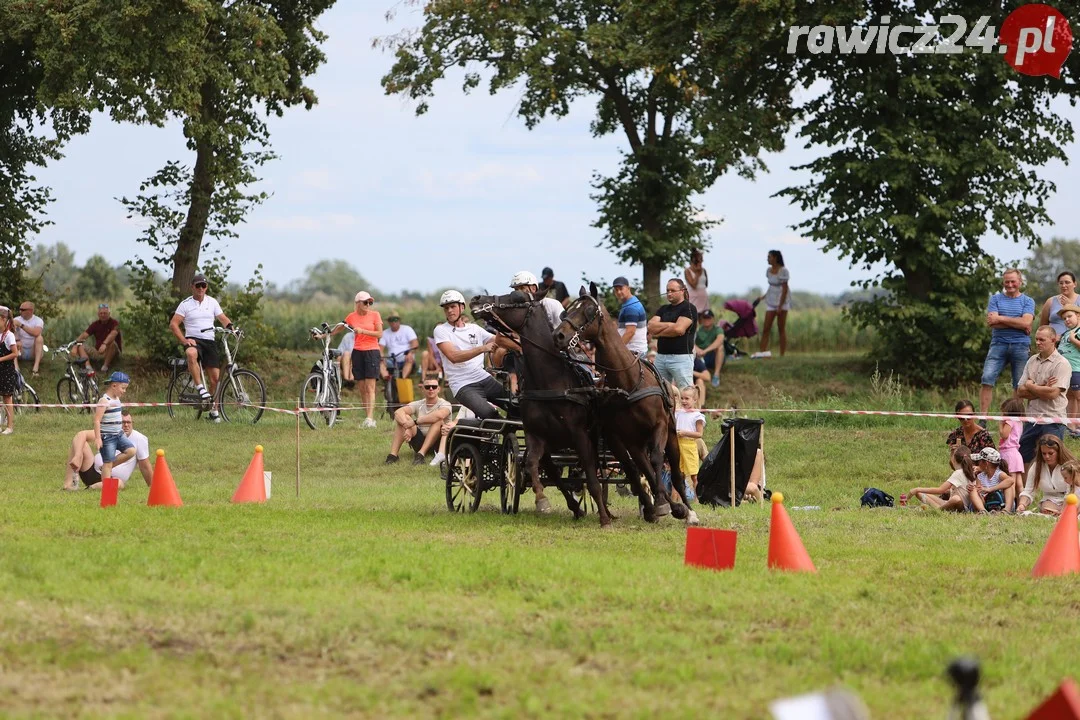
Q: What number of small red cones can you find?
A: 4